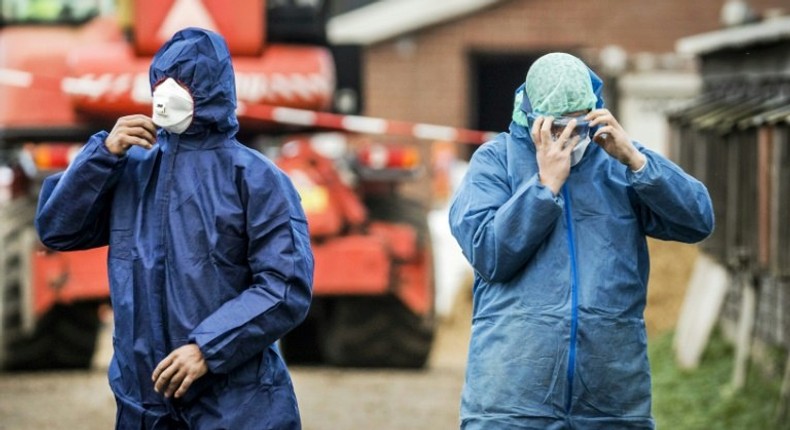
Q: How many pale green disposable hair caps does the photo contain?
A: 1